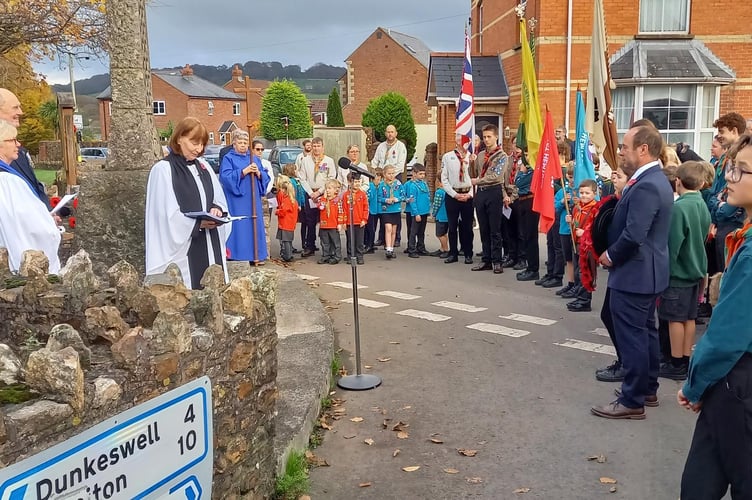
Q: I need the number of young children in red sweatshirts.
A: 5